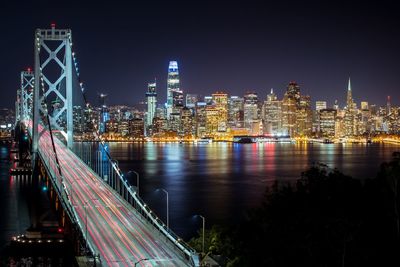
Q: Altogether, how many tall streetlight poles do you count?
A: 3